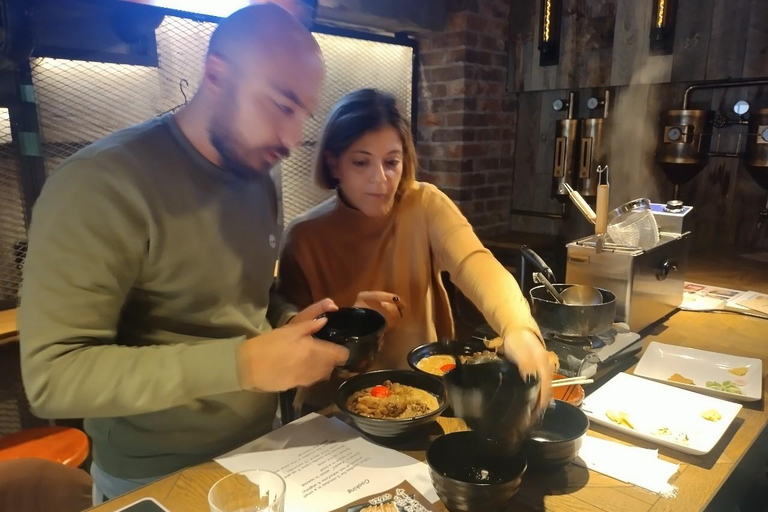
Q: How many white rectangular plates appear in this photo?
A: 2